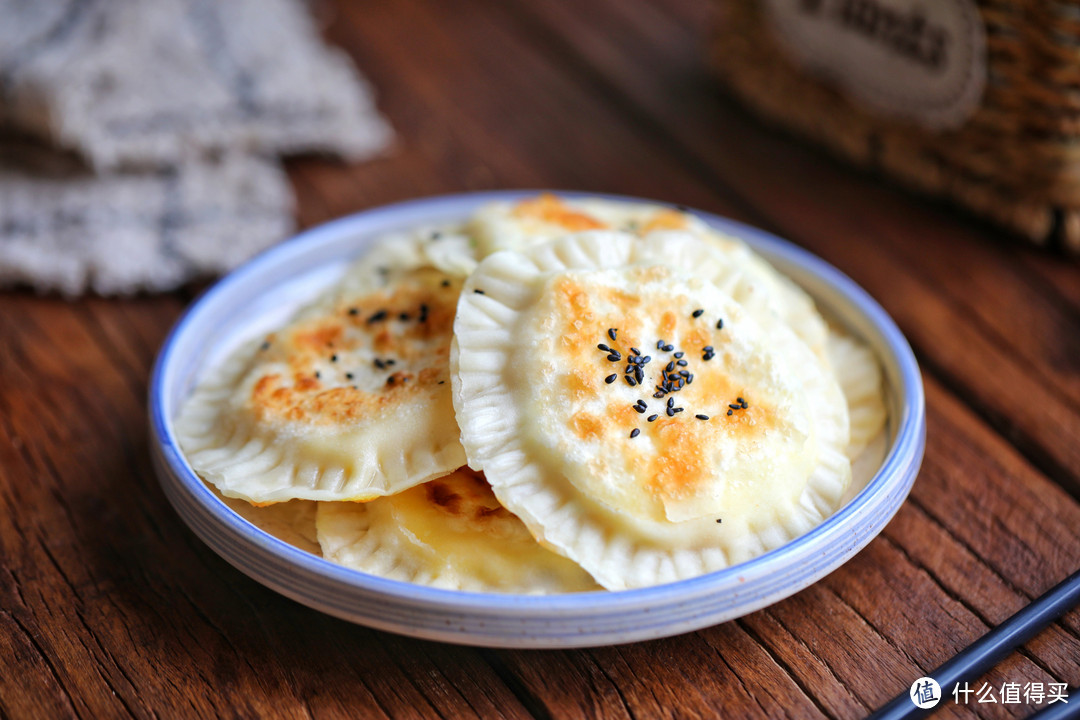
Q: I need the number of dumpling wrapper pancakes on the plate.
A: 5